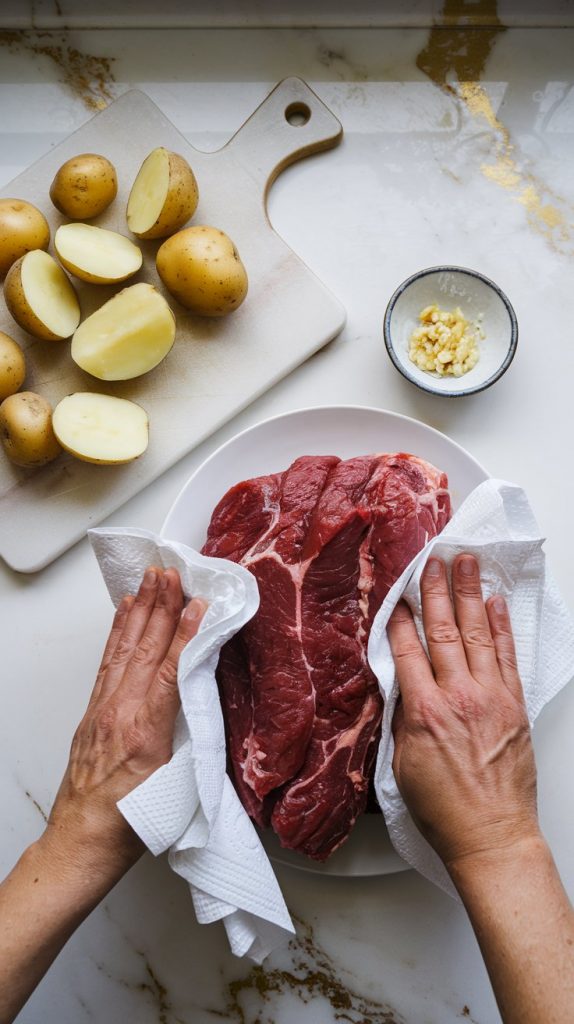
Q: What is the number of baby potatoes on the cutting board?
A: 10